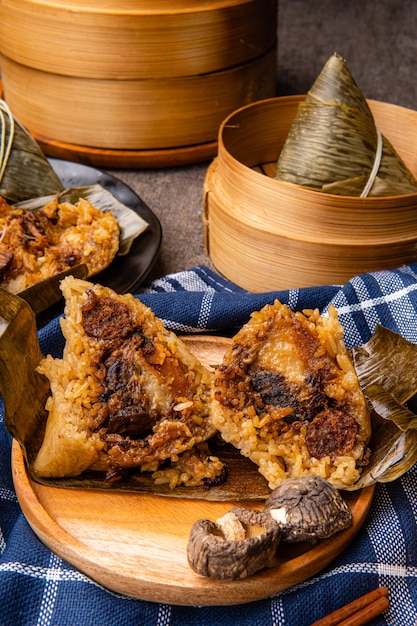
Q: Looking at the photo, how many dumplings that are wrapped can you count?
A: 2